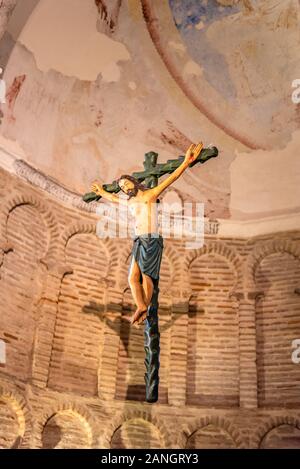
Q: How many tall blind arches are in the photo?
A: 5